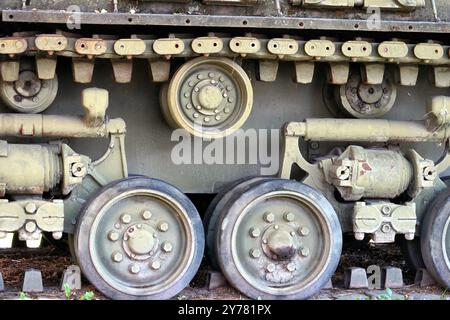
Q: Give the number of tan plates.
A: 12